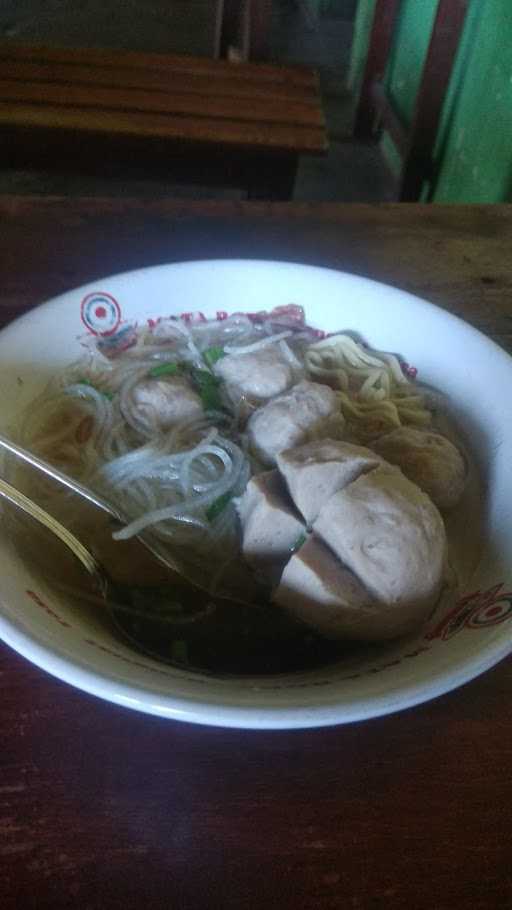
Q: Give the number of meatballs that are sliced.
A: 1